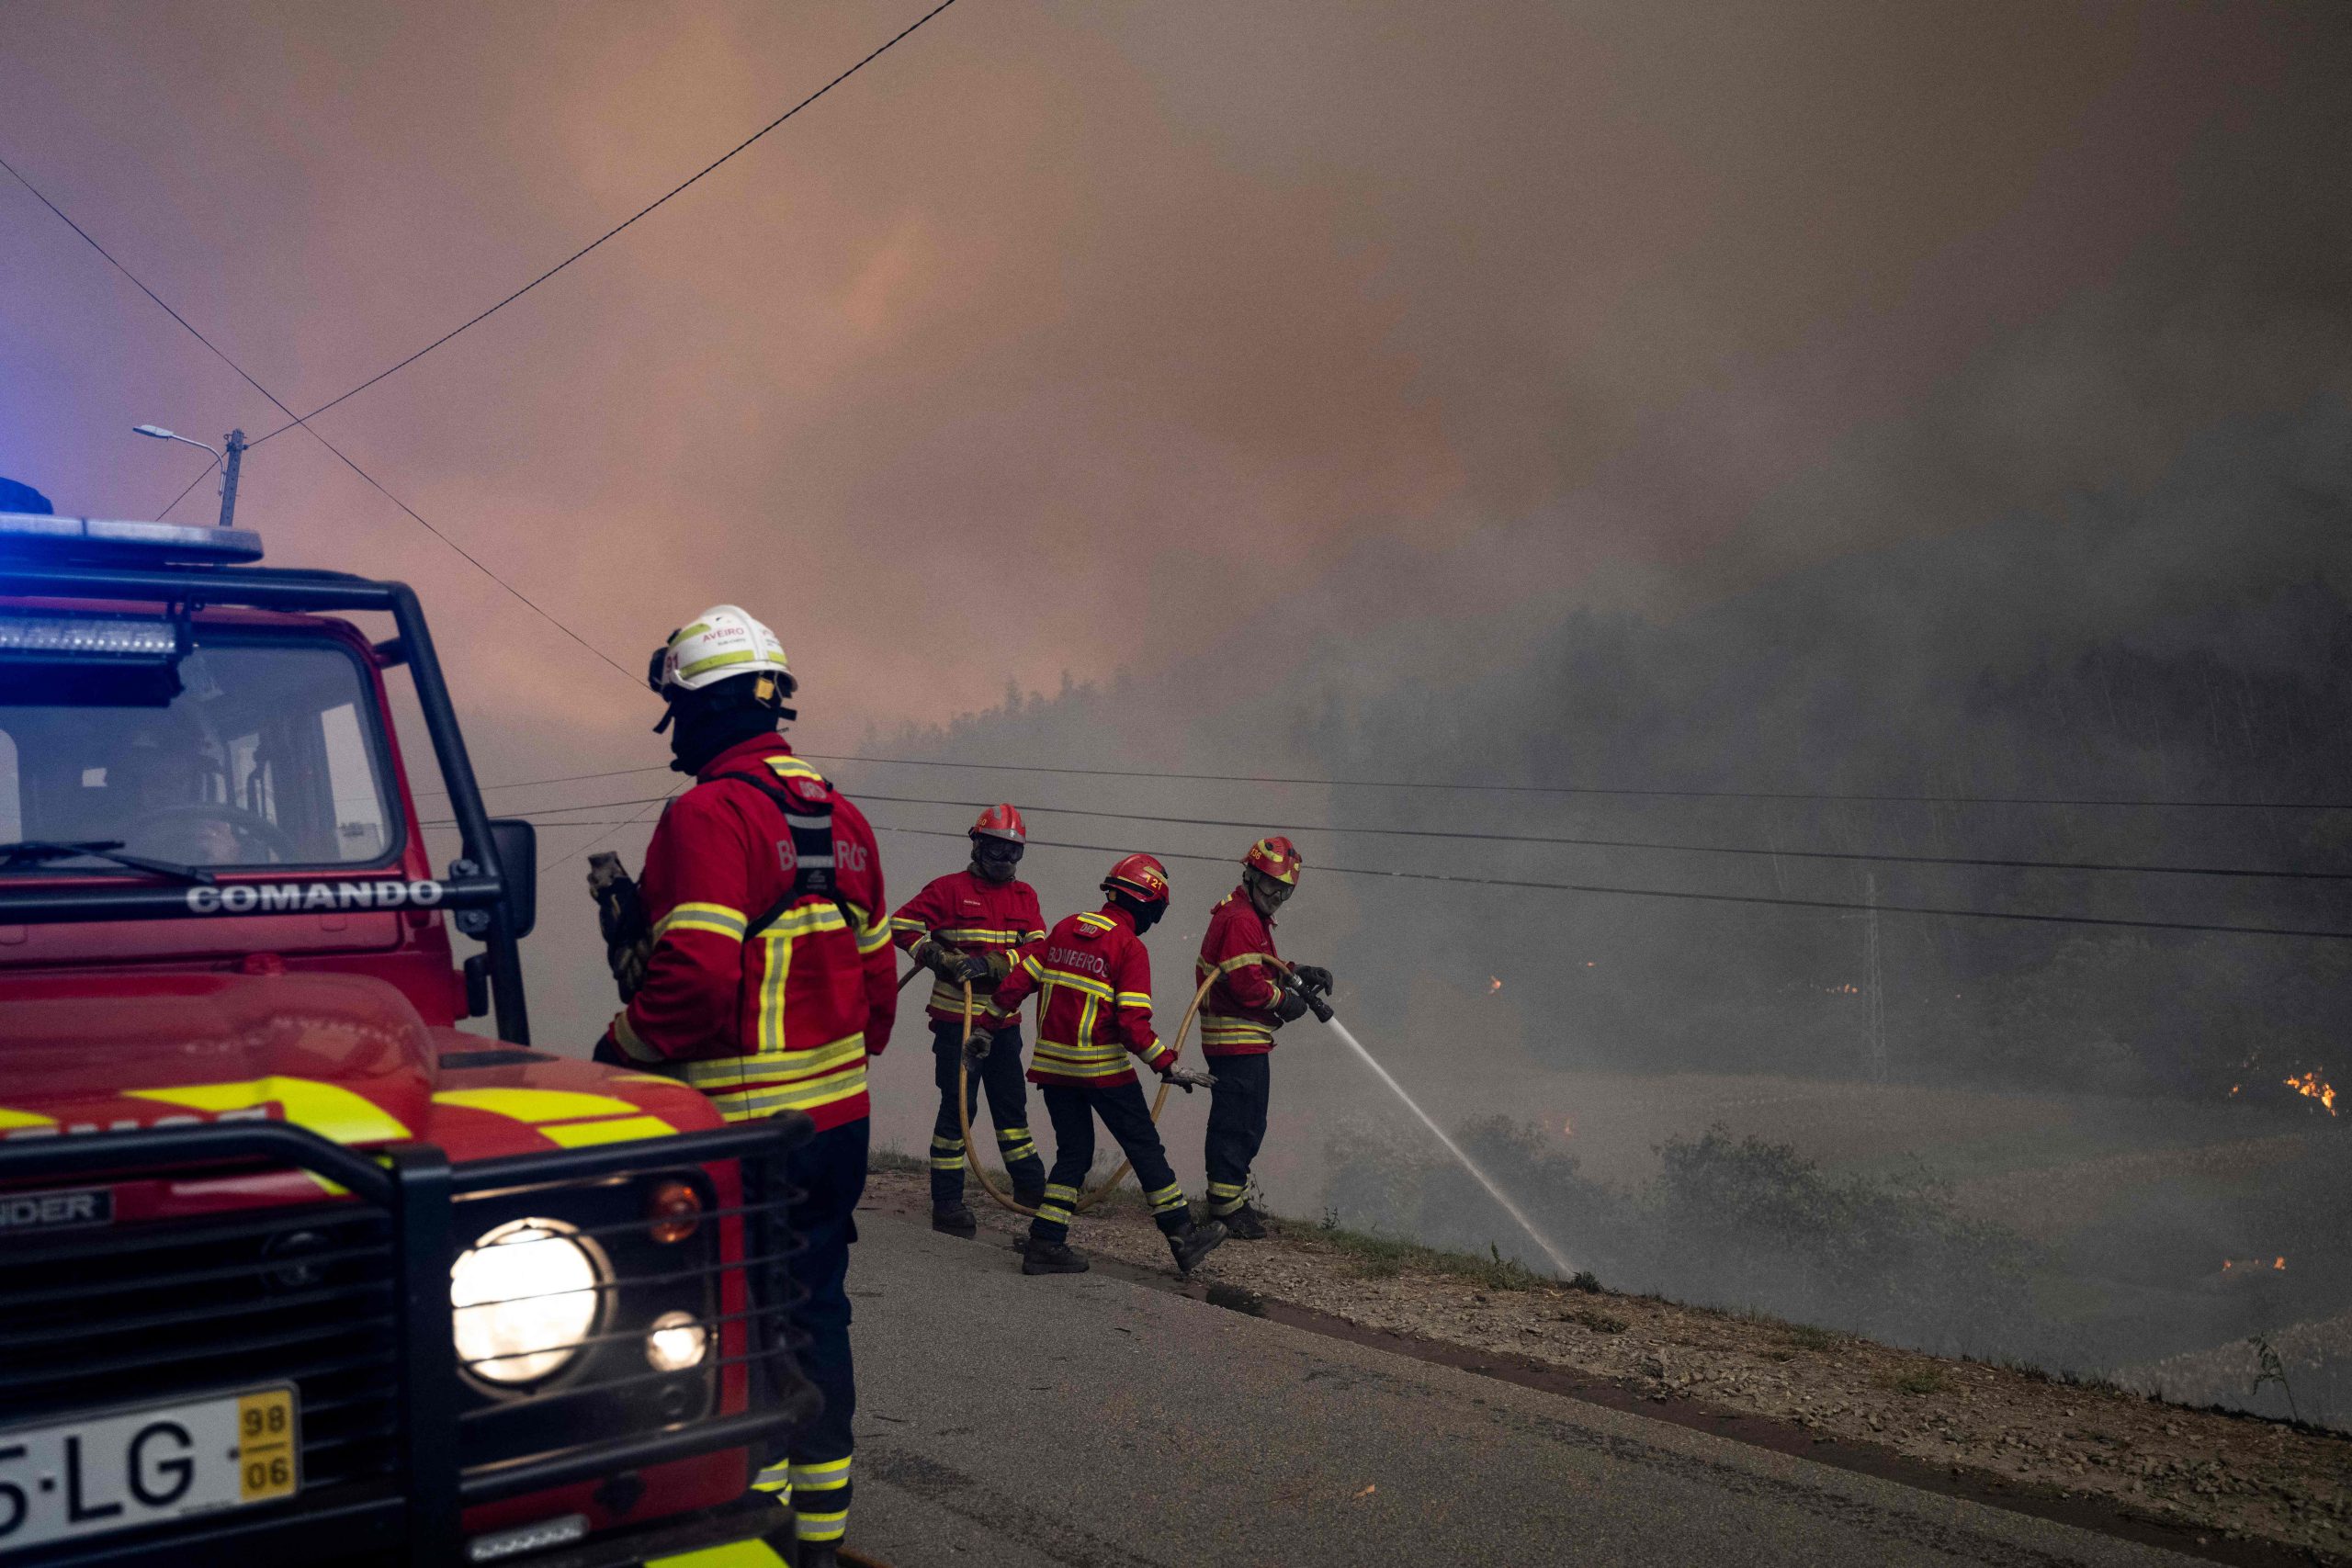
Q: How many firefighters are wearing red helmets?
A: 3